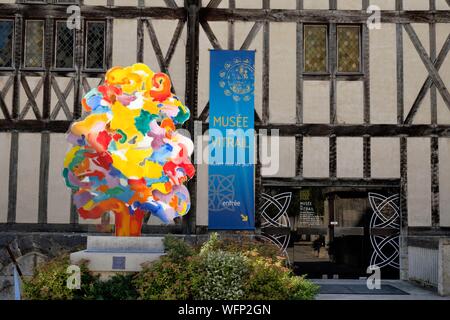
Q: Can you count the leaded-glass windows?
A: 6